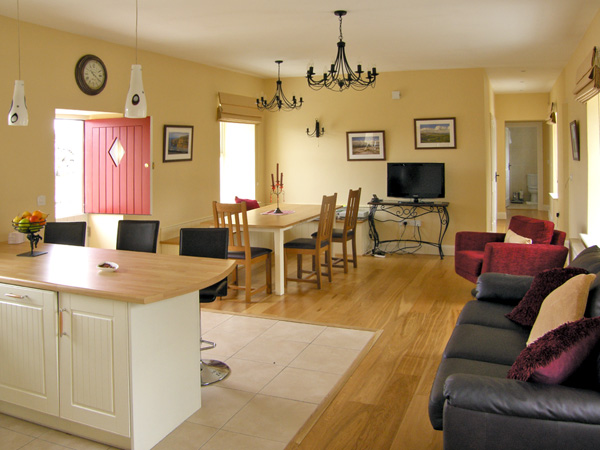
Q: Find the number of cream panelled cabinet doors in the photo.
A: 2